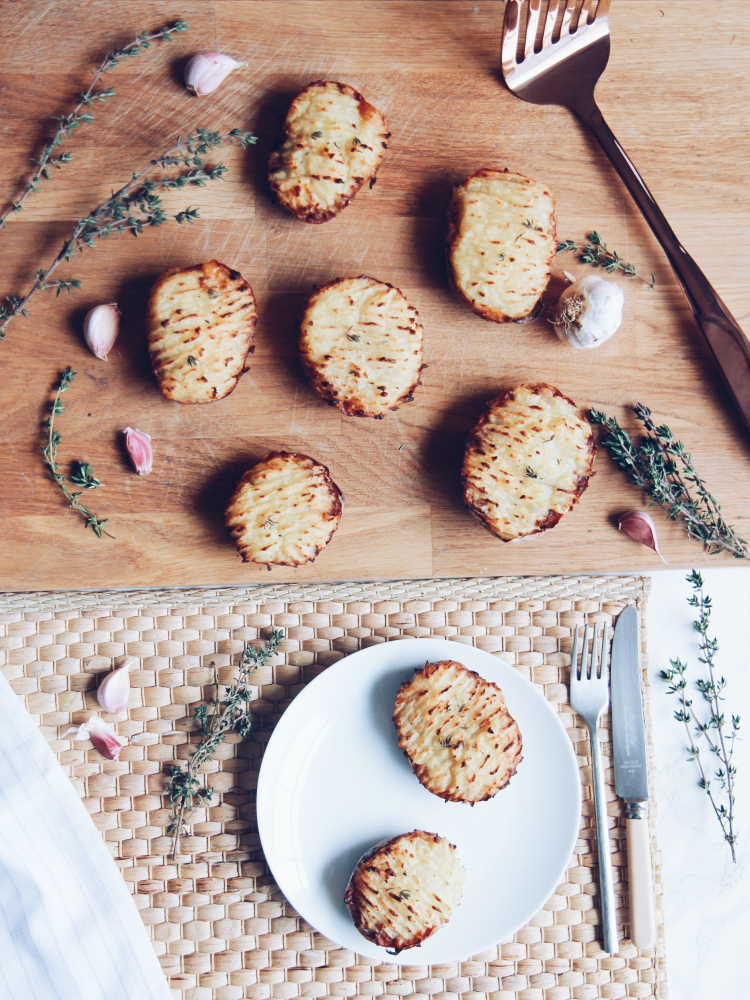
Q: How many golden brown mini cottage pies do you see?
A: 8